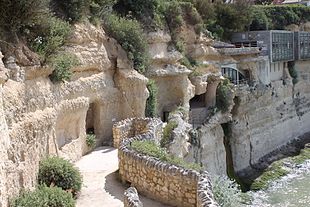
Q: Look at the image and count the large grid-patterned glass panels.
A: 2